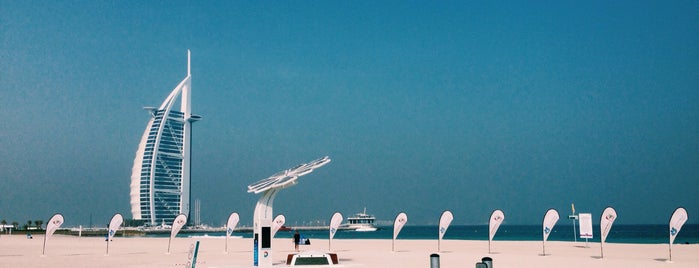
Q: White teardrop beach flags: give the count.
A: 12